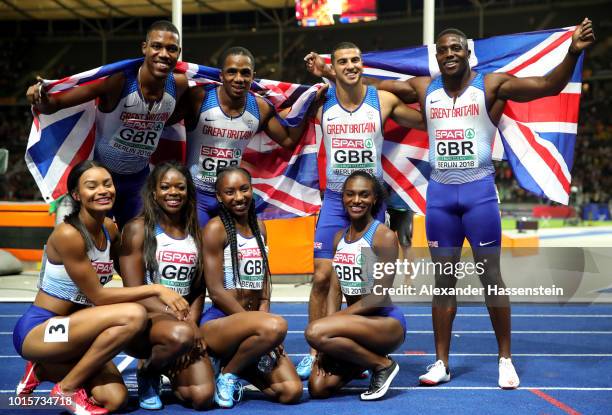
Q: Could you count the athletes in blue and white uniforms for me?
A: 8